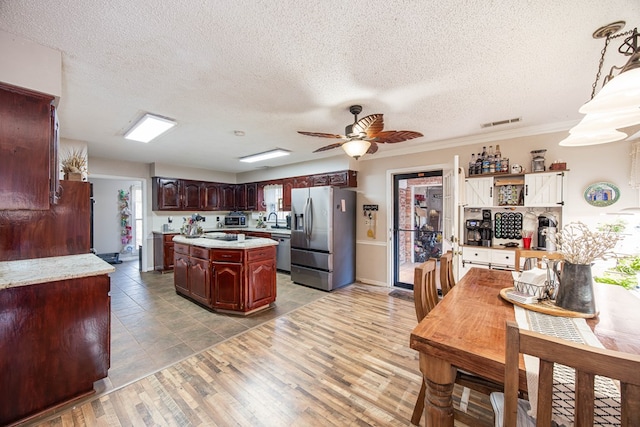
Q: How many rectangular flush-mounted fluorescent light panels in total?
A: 2